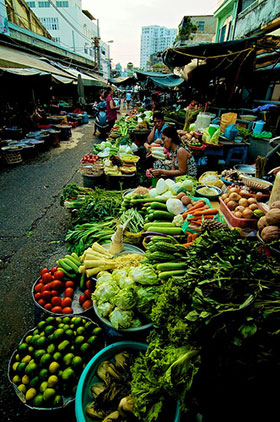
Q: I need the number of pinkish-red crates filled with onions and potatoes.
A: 1